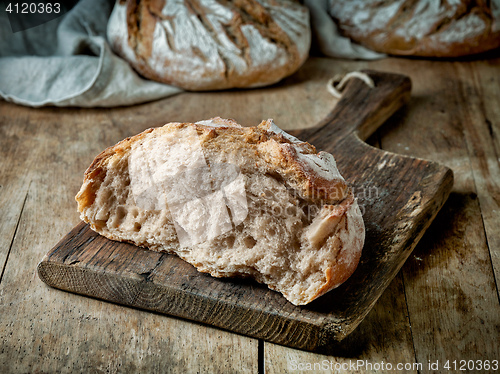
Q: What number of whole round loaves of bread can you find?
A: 2